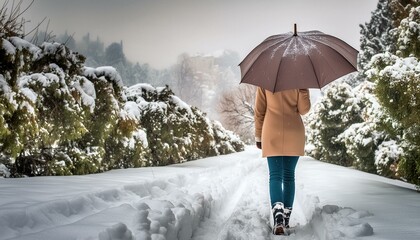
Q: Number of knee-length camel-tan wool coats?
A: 1